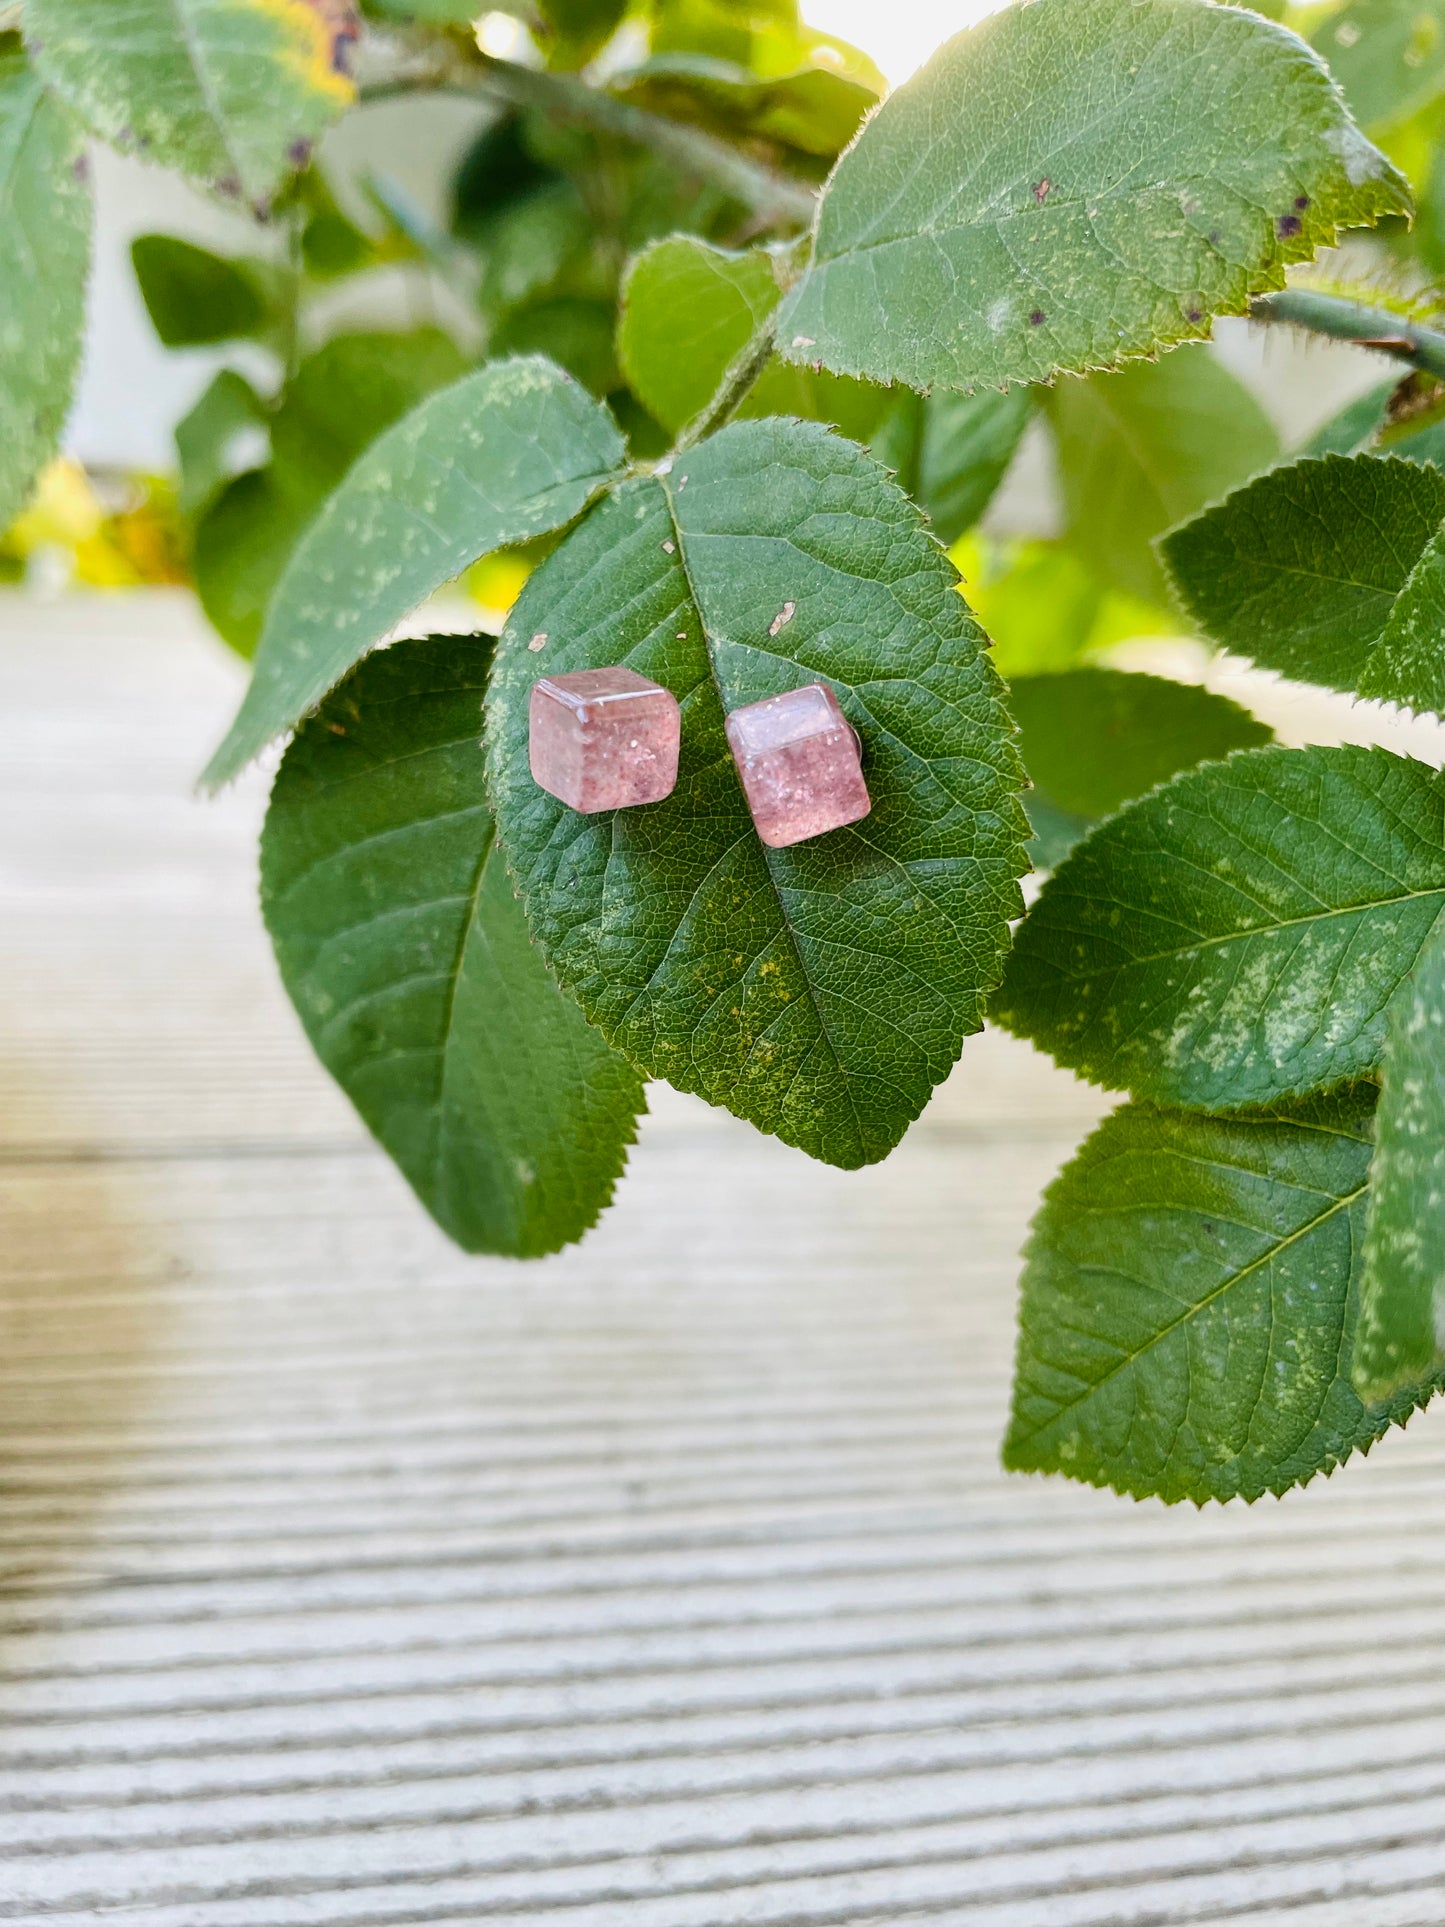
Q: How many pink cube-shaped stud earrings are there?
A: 2